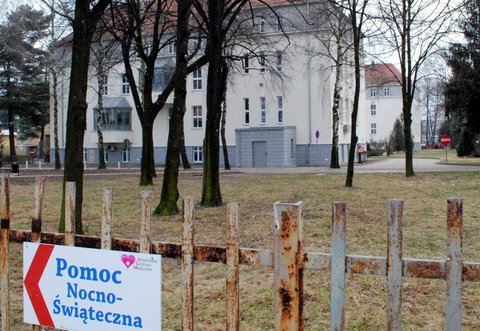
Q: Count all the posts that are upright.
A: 11